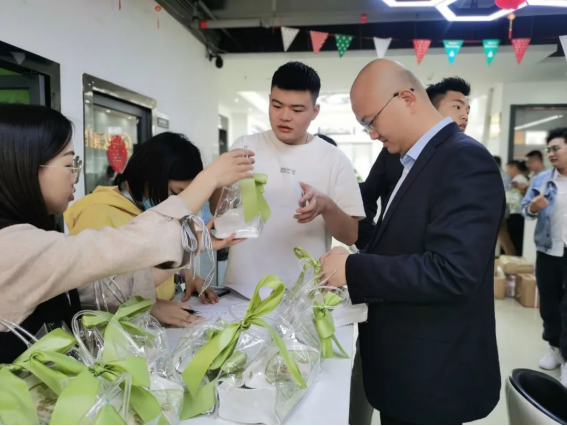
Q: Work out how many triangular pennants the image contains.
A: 9